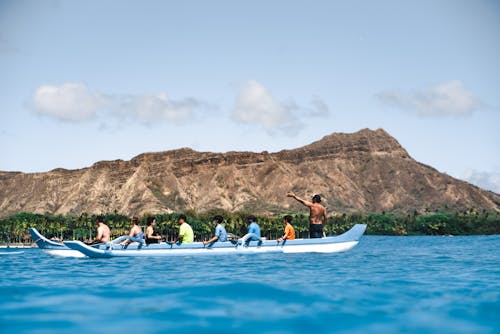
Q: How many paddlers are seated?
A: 7